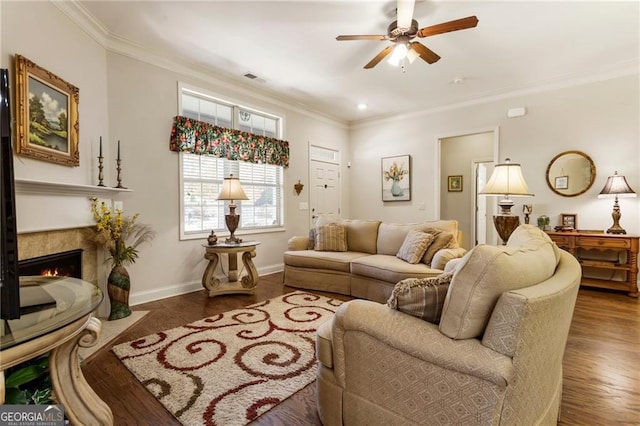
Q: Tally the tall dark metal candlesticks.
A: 2